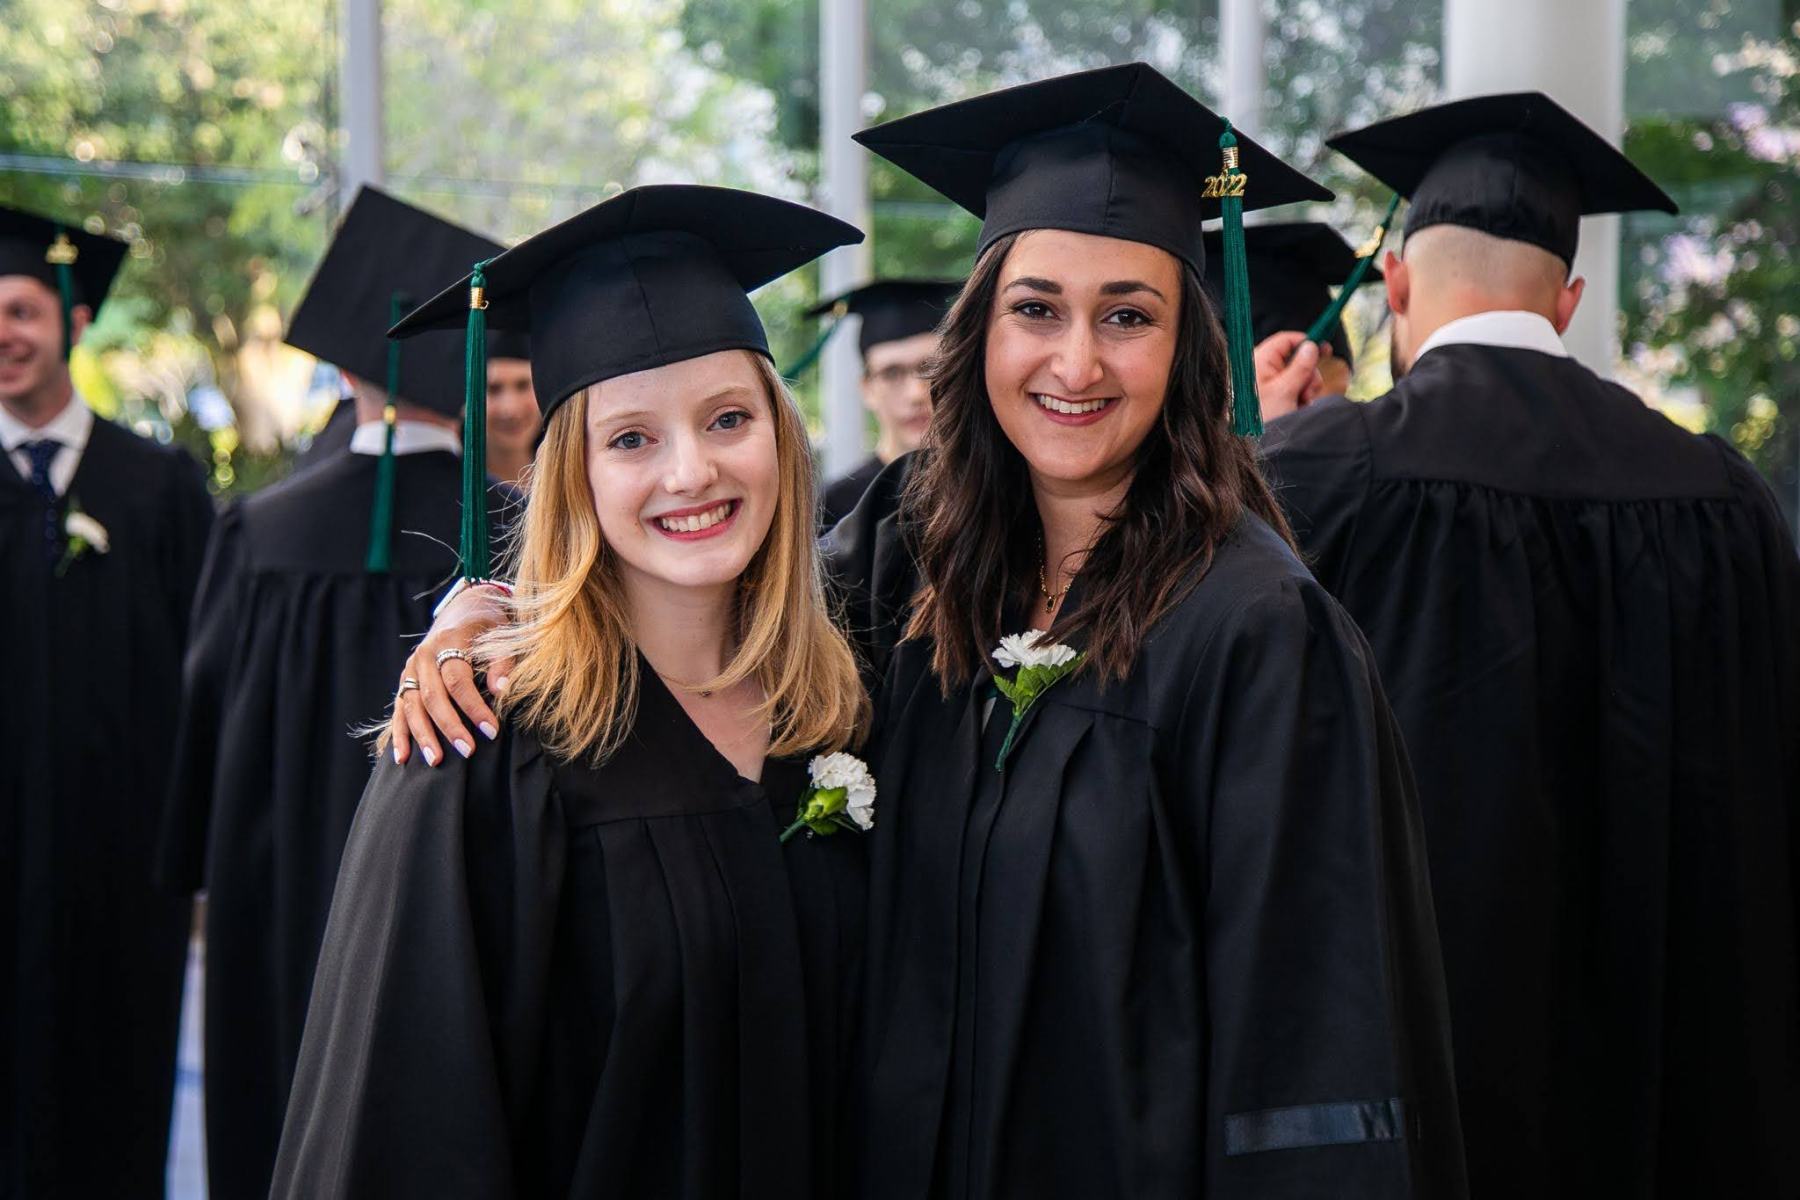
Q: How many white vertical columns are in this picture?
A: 4